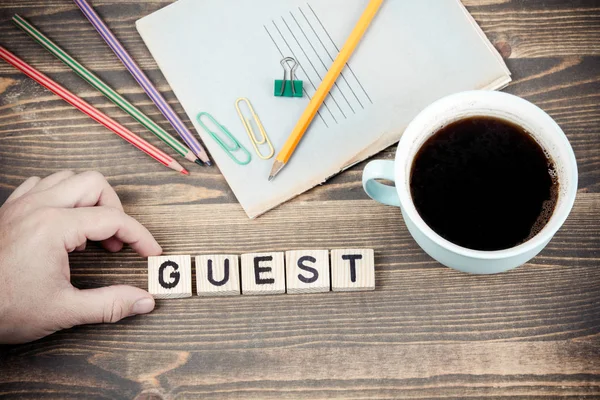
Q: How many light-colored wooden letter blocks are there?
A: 5